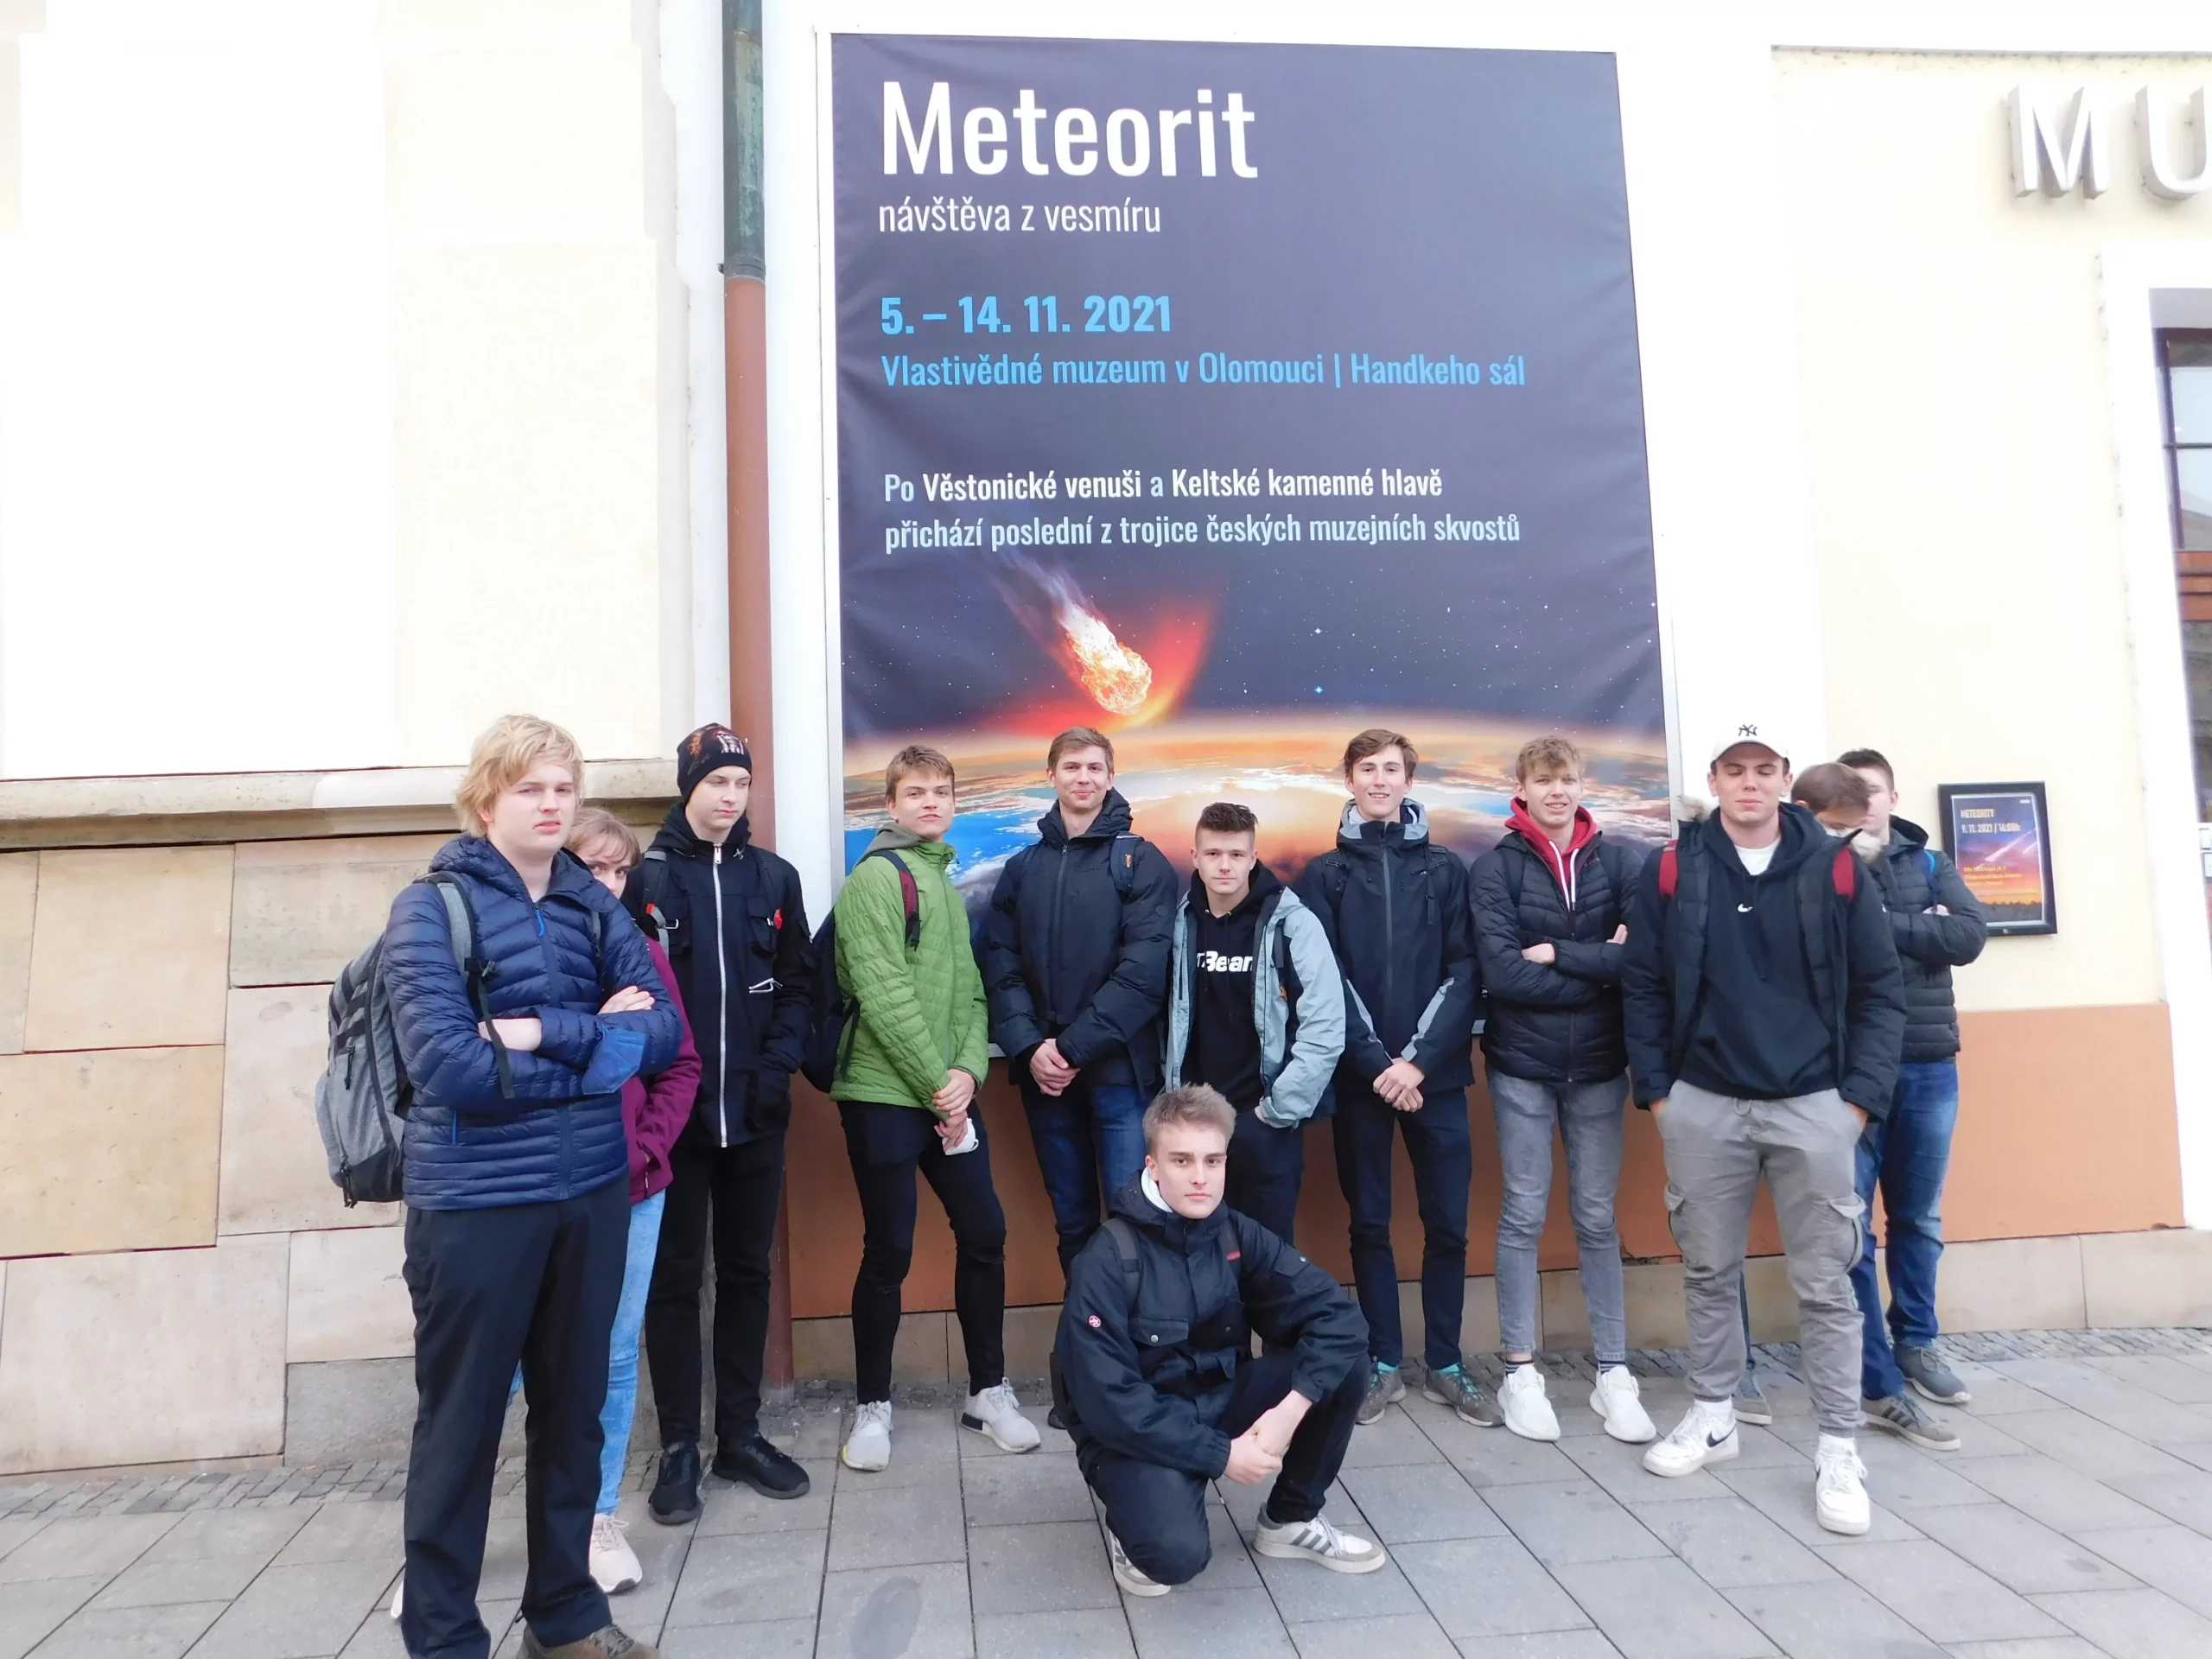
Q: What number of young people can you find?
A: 12